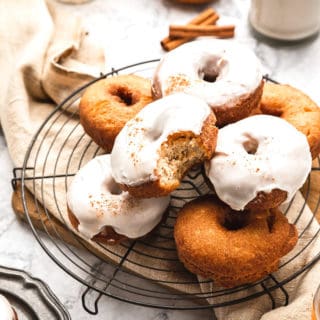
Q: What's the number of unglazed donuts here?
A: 3